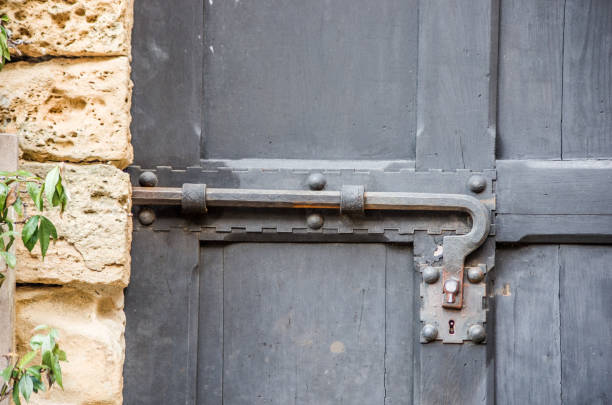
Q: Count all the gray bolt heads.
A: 9